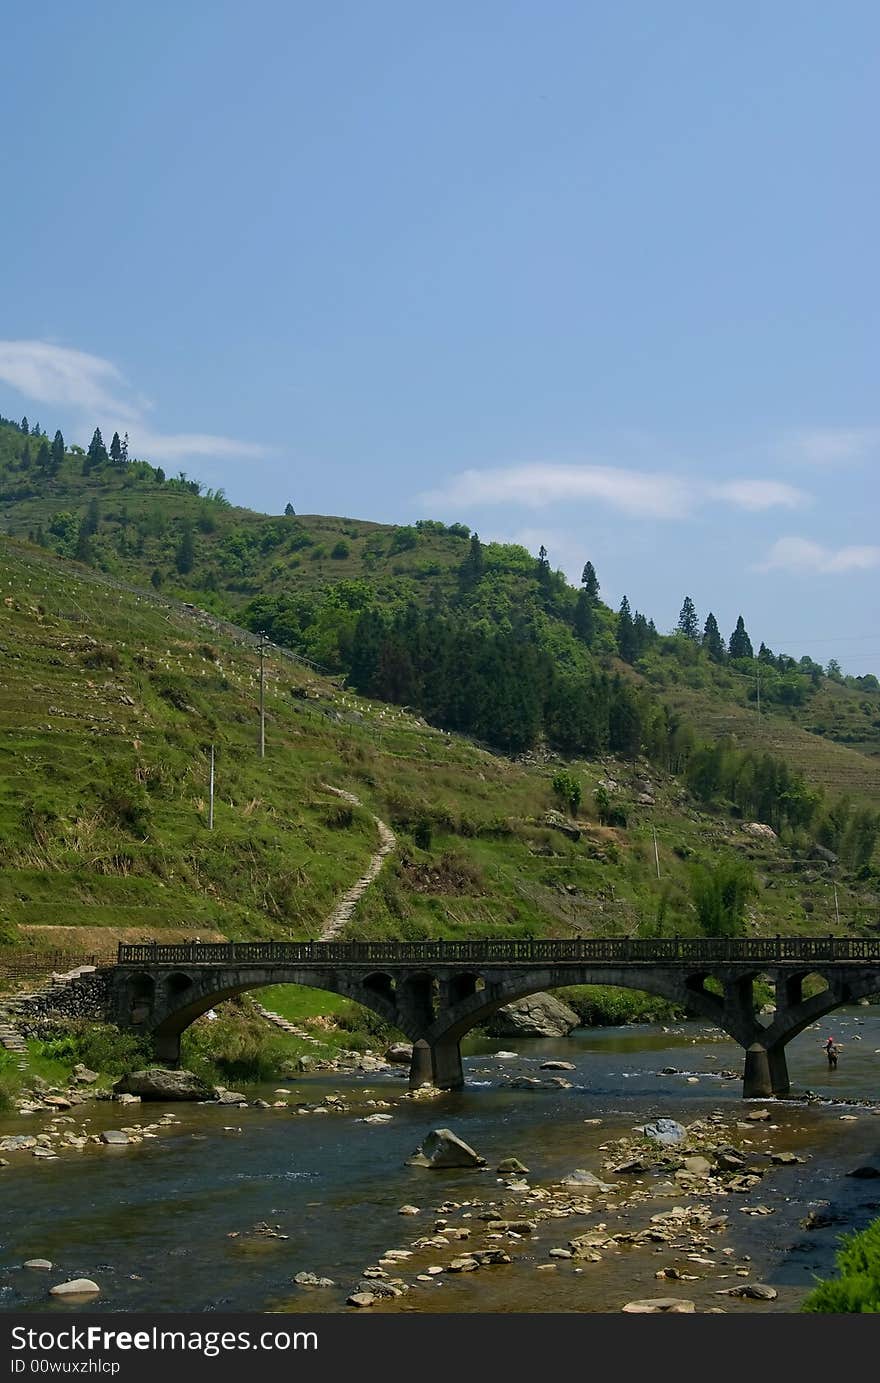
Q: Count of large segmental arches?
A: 3